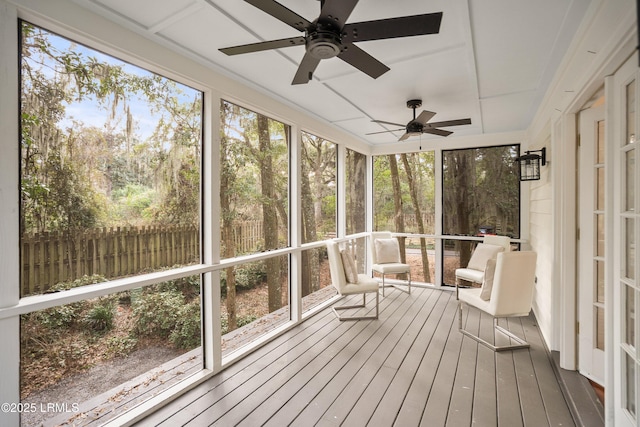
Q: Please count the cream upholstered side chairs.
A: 4